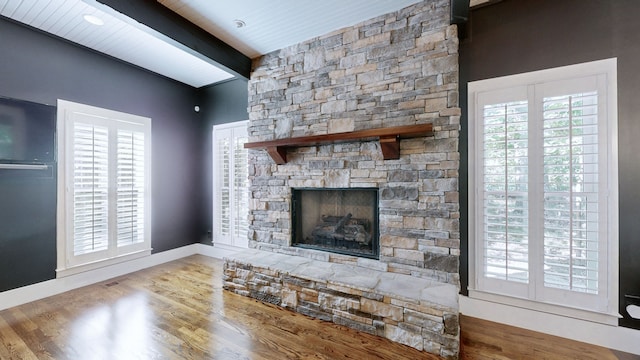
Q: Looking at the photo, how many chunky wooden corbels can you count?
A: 2